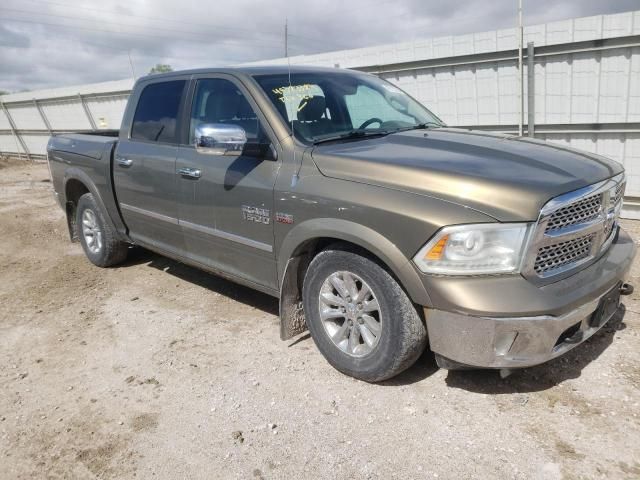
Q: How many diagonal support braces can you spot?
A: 3